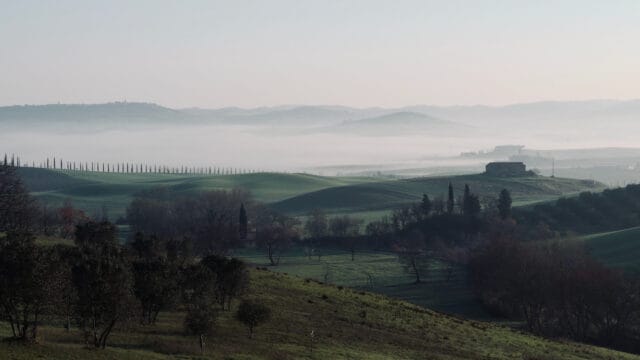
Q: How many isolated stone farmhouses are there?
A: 1